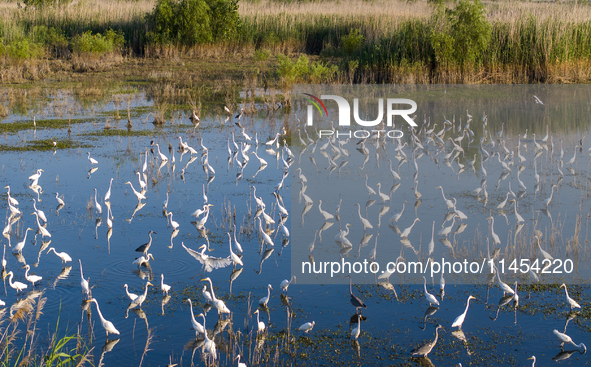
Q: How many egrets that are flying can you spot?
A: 2